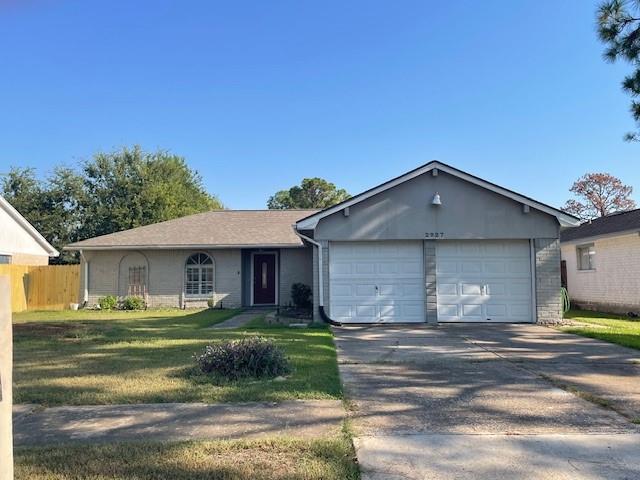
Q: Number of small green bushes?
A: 2